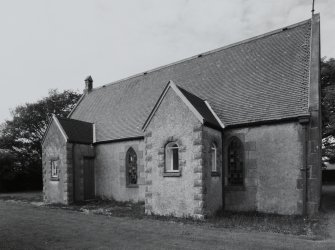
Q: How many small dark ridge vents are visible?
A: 4